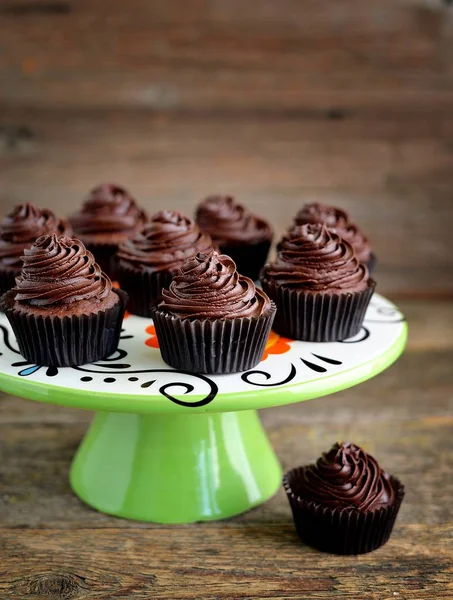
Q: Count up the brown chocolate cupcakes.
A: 9